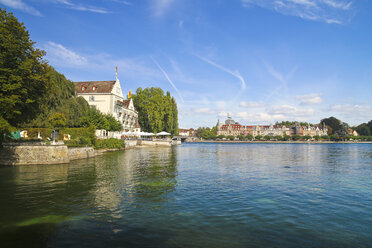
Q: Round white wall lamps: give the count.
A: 0